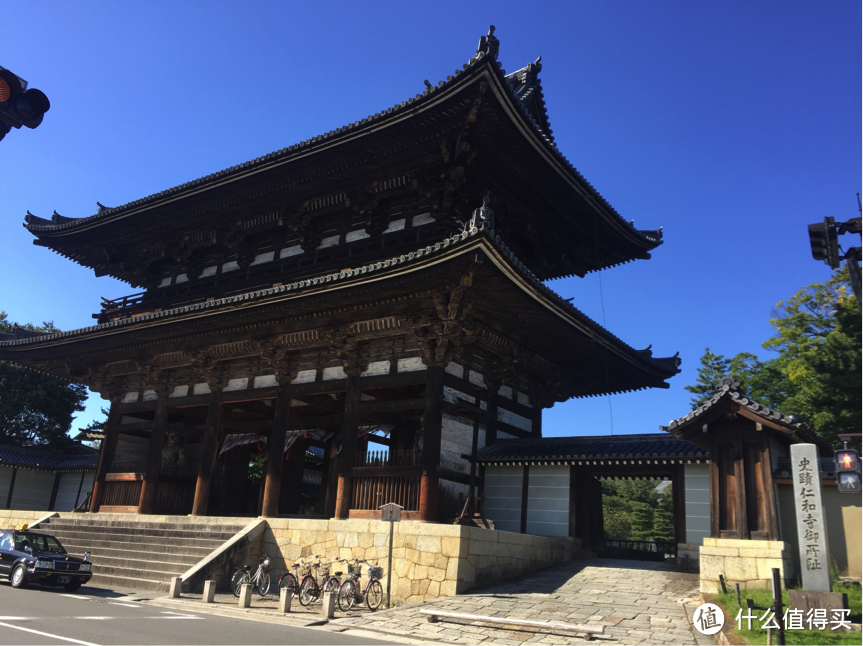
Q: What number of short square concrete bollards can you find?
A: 5